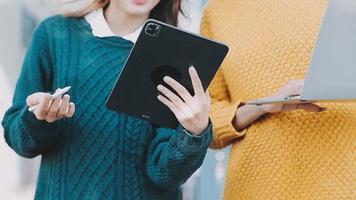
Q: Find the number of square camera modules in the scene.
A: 1